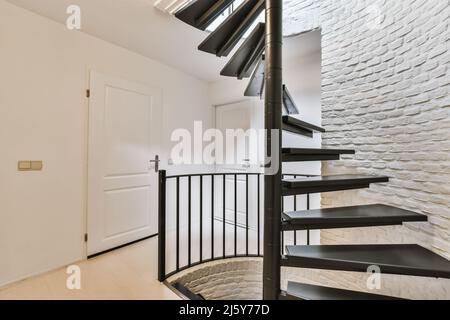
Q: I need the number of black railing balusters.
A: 11